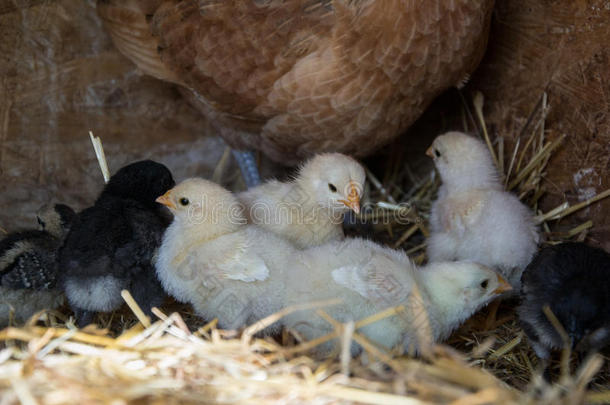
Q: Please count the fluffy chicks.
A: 7